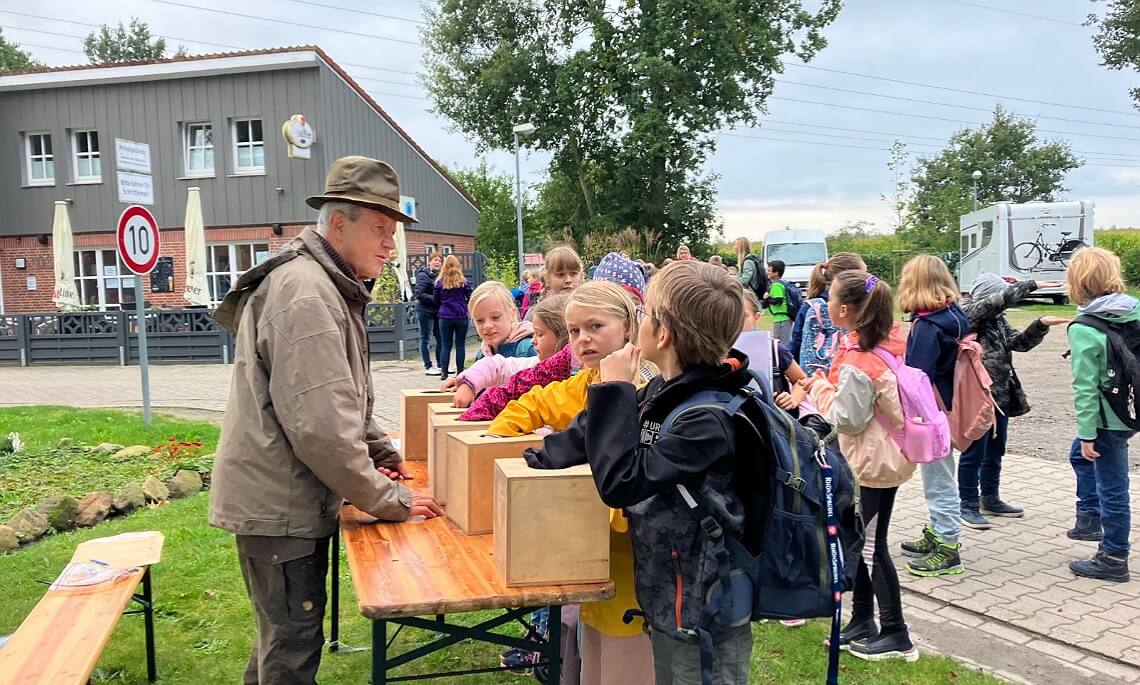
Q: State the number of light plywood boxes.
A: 5